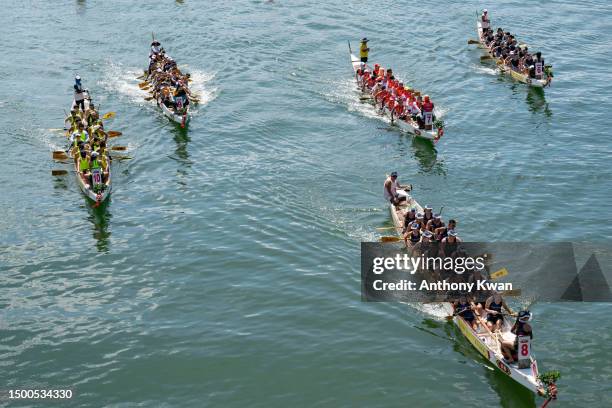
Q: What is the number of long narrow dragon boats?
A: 5